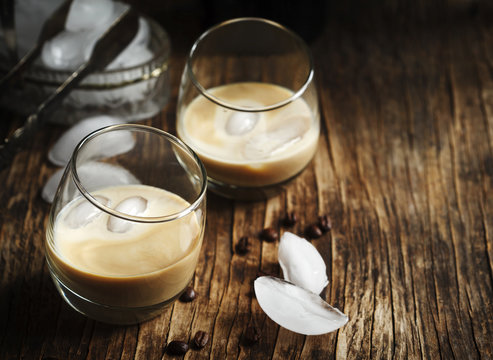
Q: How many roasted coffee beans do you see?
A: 9